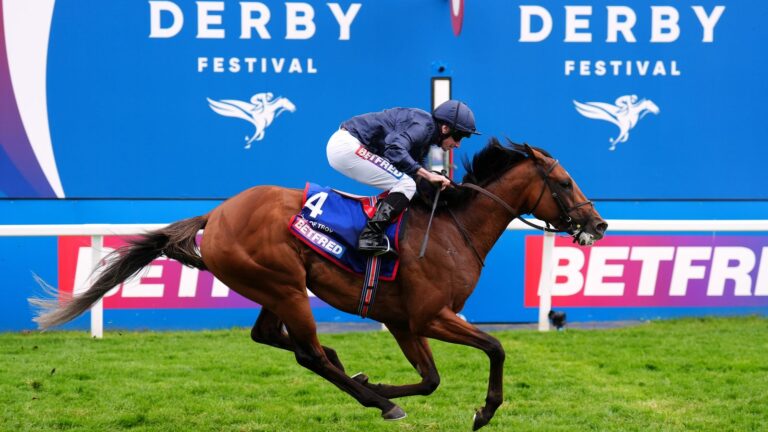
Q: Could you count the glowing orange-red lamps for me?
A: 0